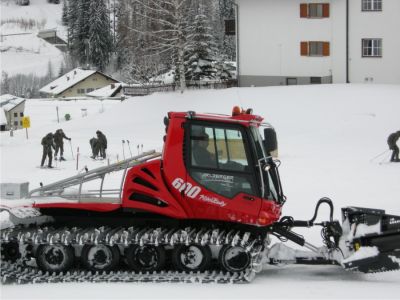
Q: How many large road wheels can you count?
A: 5